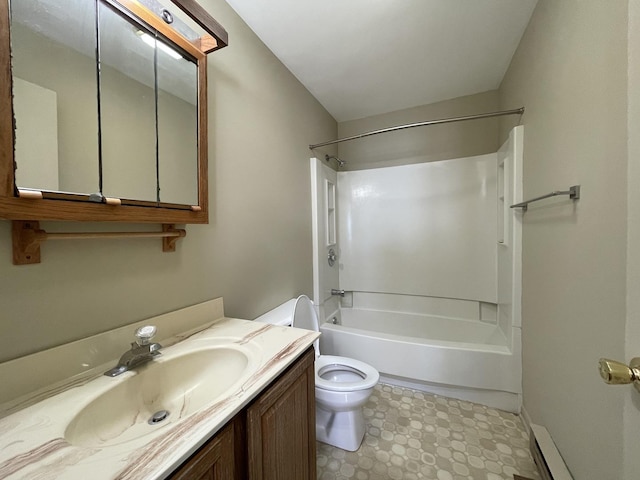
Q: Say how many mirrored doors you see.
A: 3